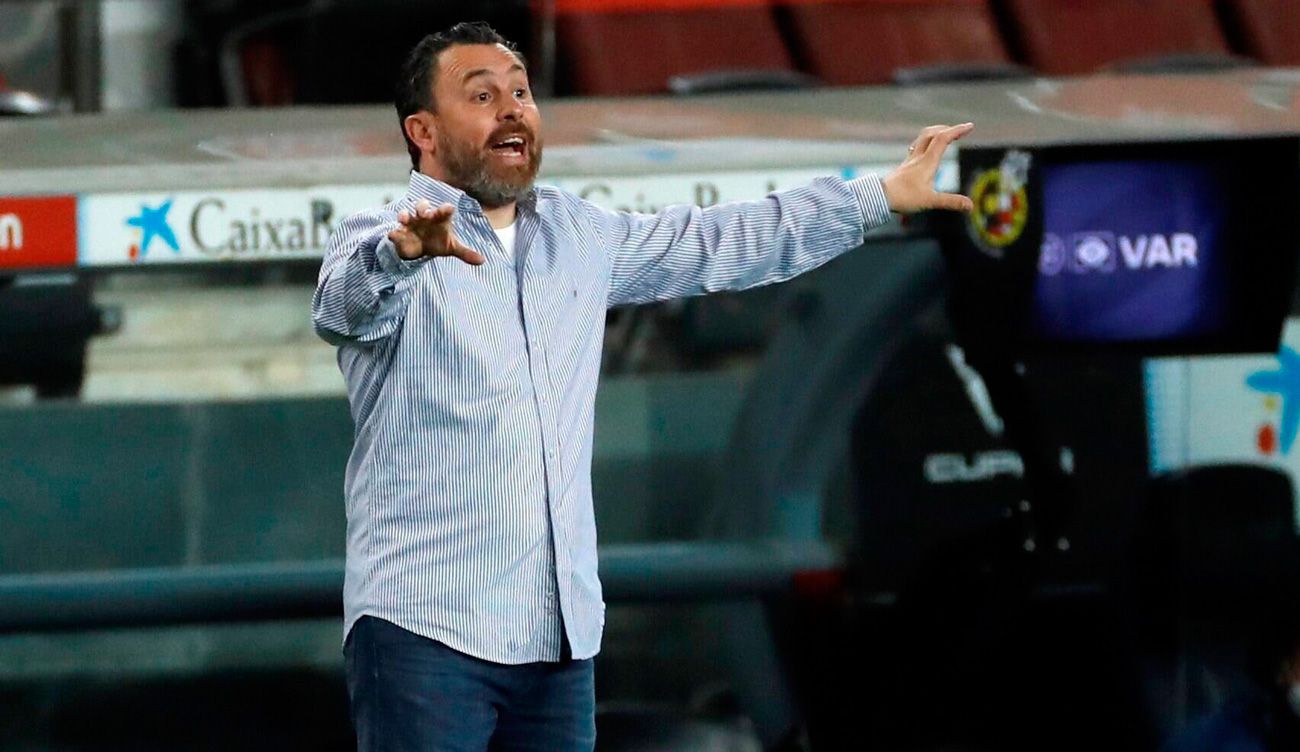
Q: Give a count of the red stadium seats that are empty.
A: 4